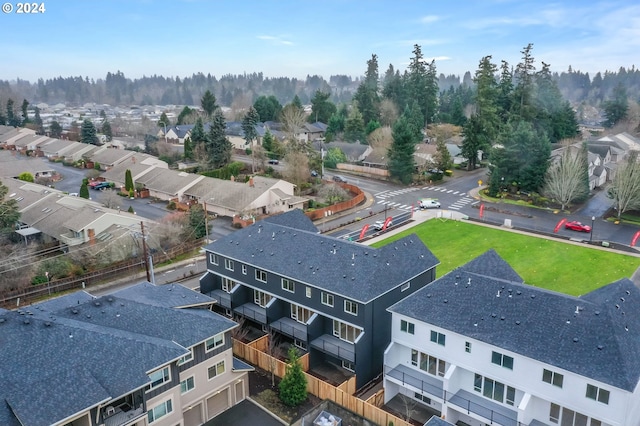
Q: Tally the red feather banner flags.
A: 6